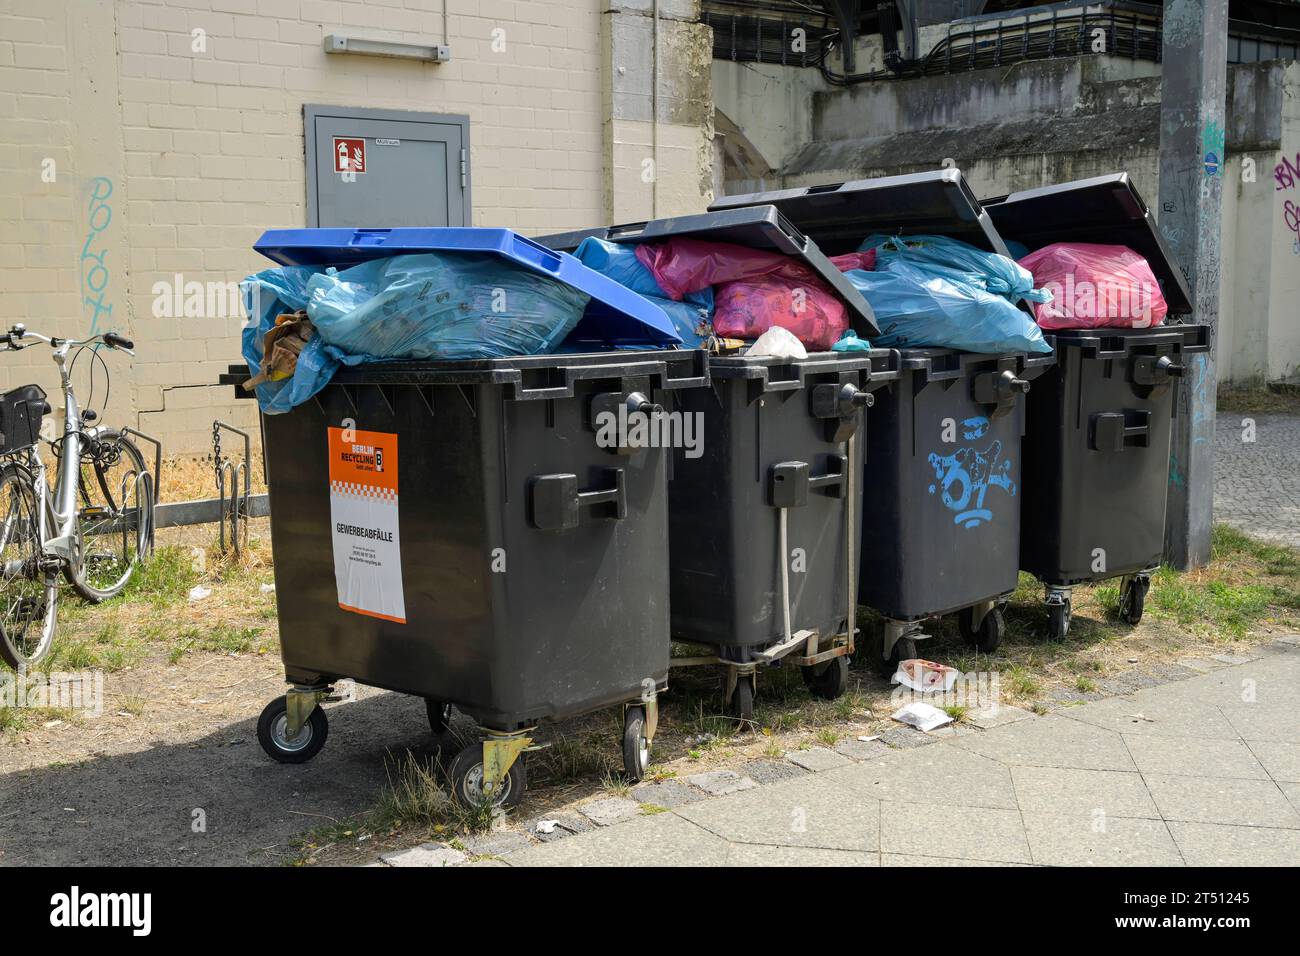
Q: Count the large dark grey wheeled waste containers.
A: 4